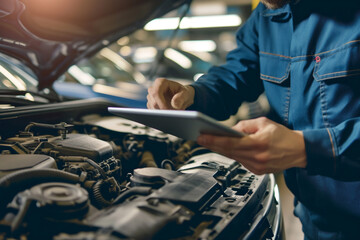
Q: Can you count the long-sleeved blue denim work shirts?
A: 1